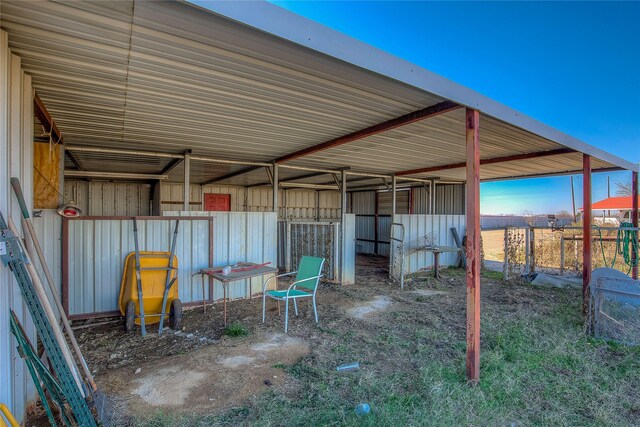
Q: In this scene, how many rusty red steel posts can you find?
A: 3